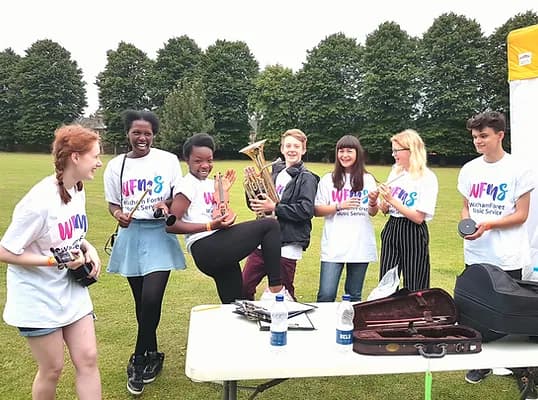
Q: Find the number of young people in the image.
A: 7